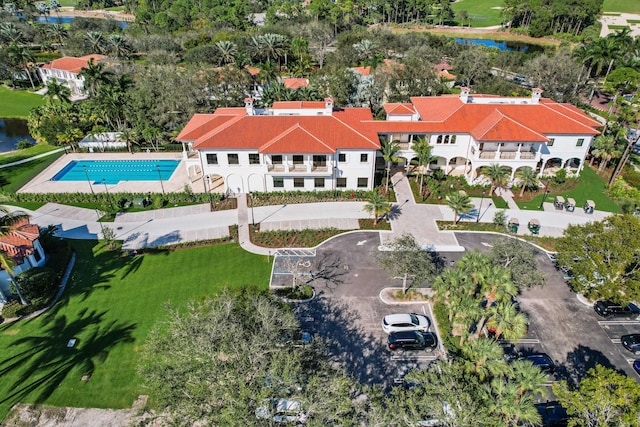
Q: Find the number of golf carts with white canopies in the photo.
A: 5